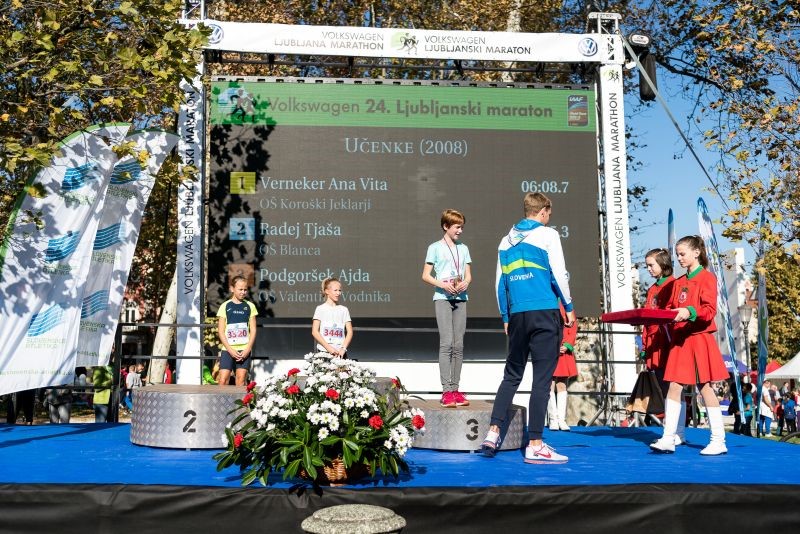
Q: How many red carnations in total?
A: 9